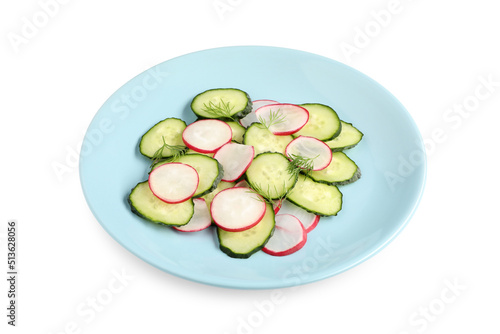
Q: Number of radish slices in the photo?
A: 11